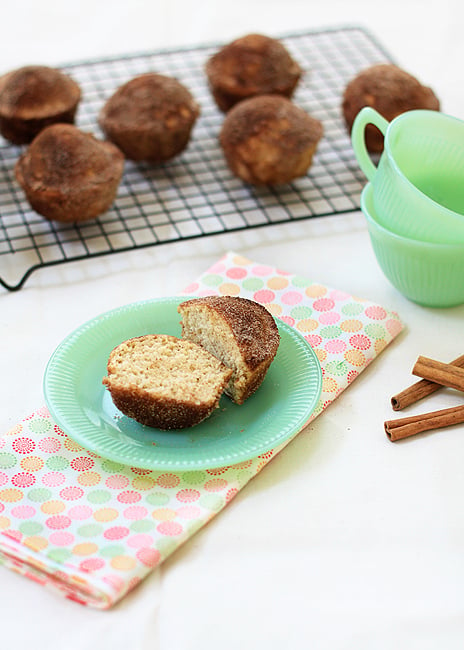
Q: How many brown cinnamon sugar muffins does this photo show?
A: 7